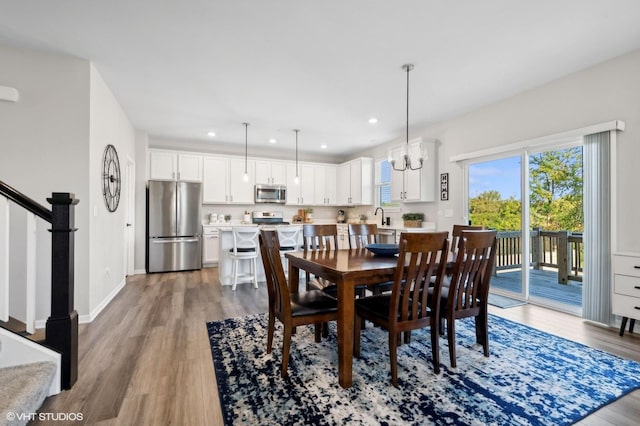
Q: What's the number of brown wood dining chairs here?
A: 6